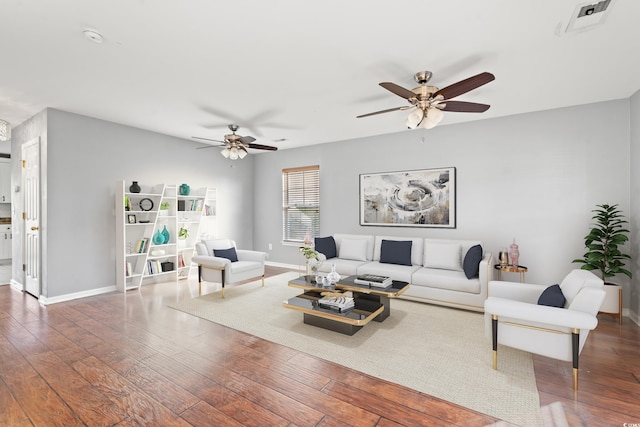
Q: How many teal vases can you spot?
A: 3